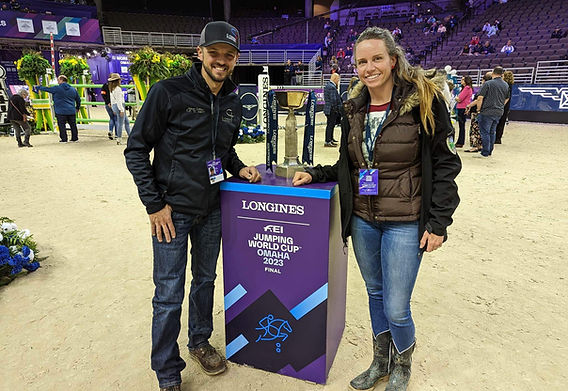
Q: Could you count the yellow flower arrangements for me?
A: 4